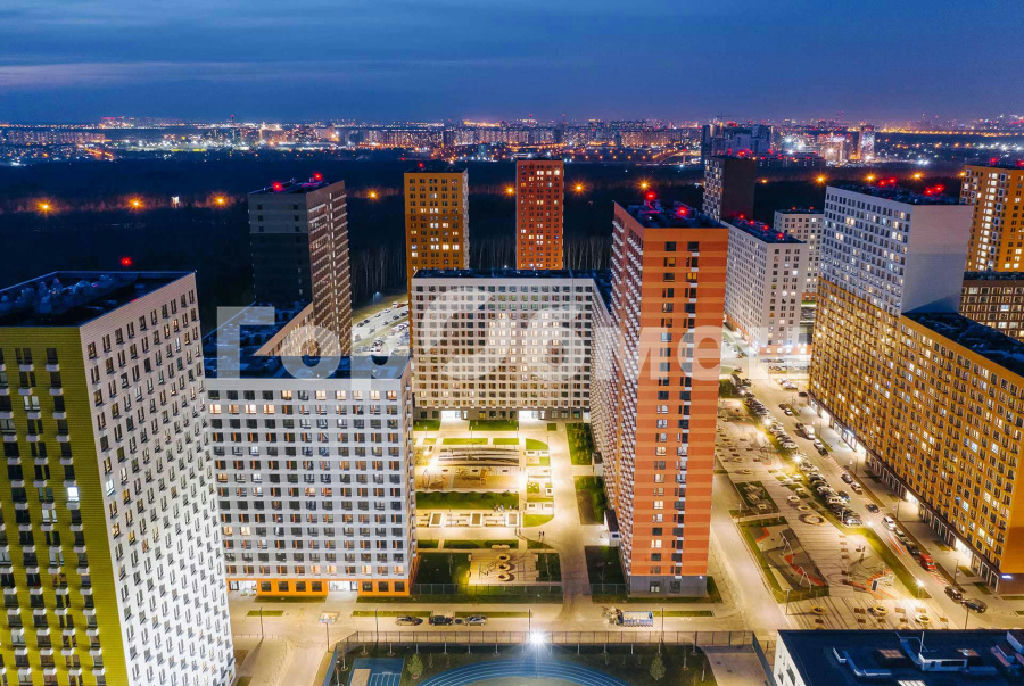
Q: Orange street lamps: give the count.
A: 12